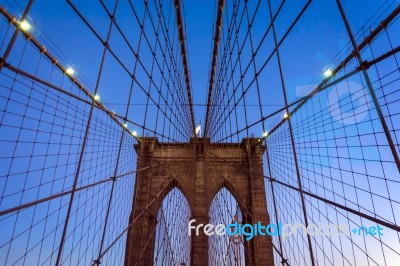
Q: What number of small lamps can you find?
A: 8